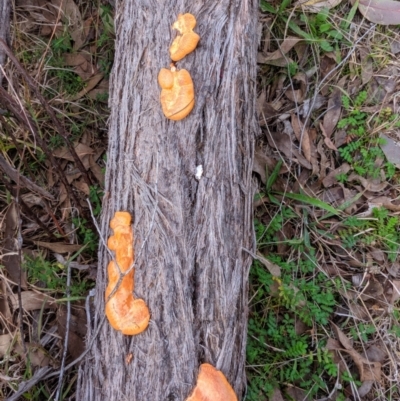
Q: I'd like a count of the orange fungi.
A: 4